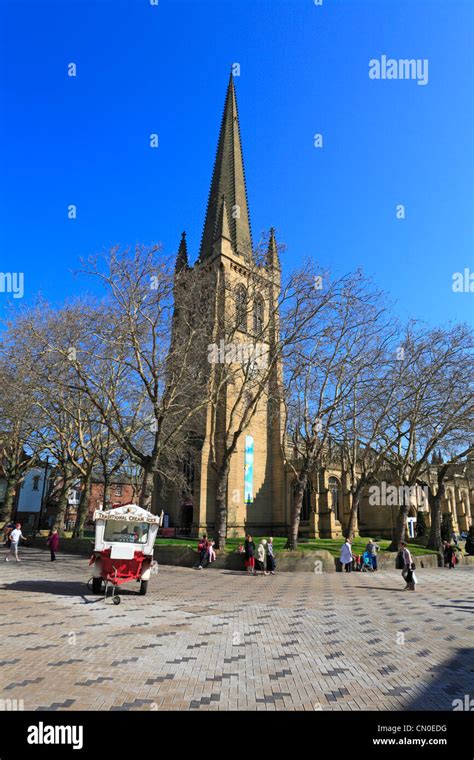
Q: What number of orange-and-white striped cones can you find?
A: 0